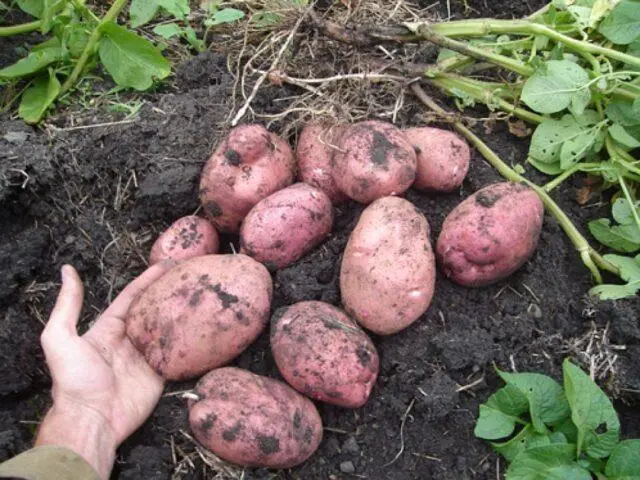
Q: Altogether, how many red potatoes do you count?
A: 11